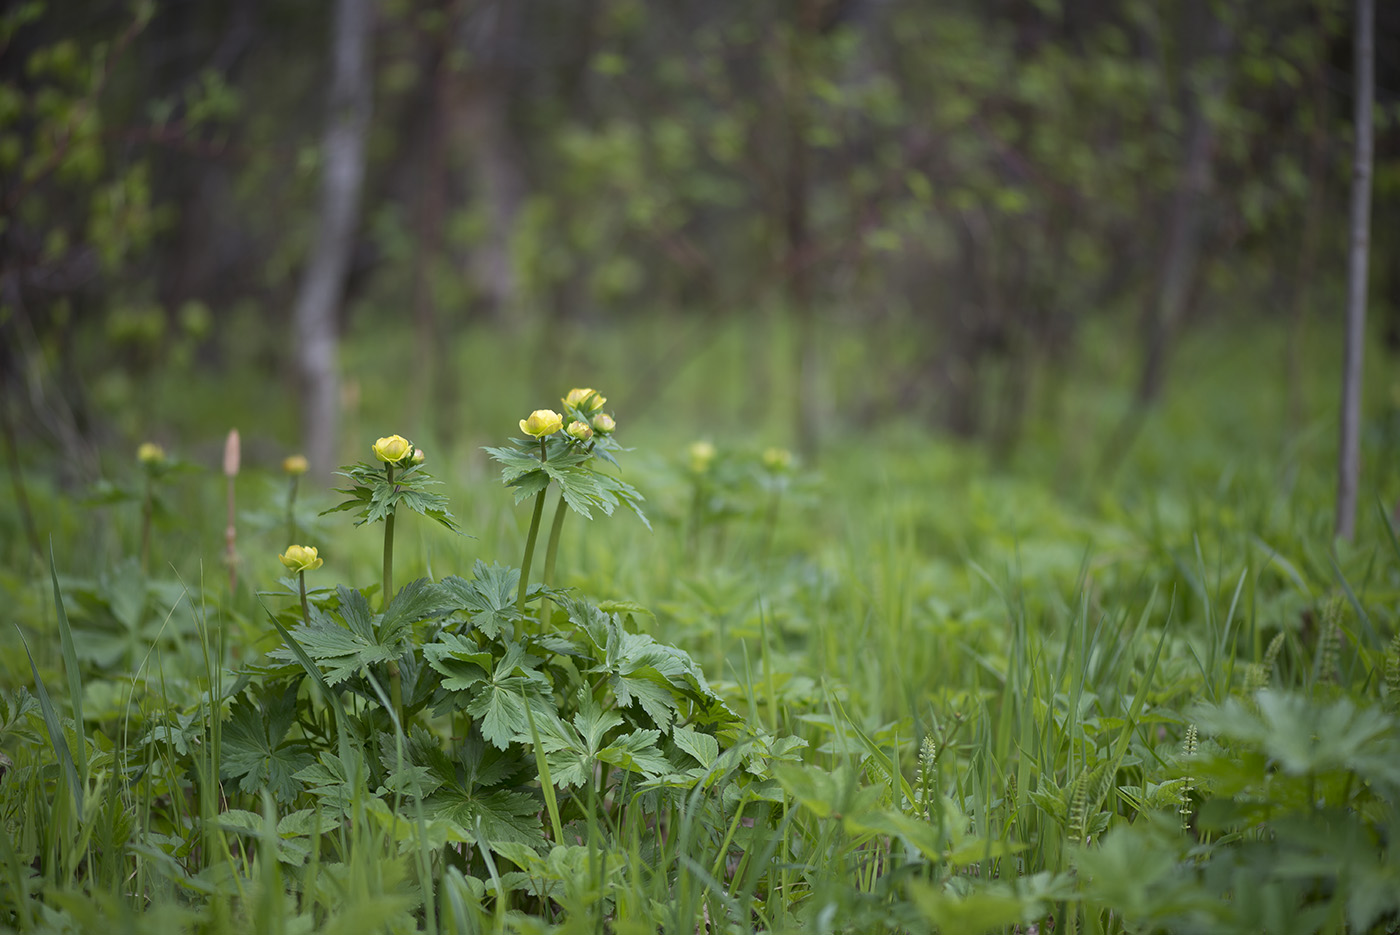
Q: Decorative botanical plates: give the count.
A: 0